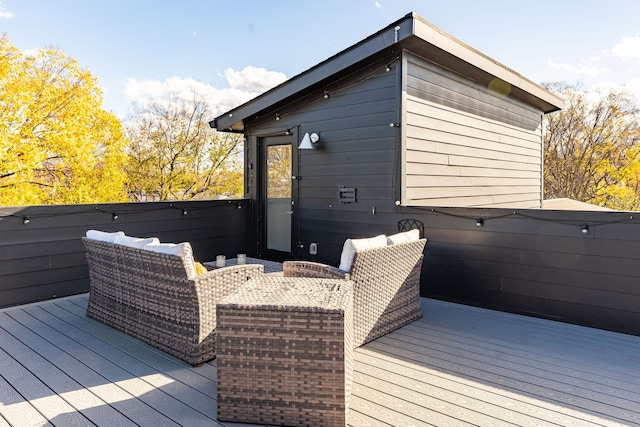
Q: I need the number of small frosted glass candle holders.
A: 2